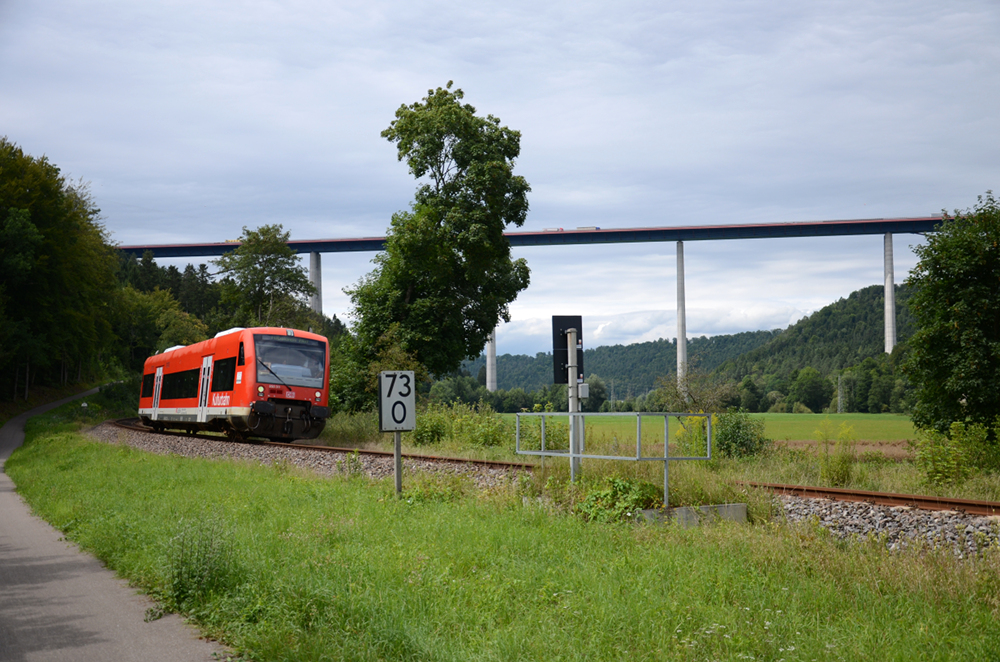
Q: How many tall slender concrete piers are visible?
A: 4